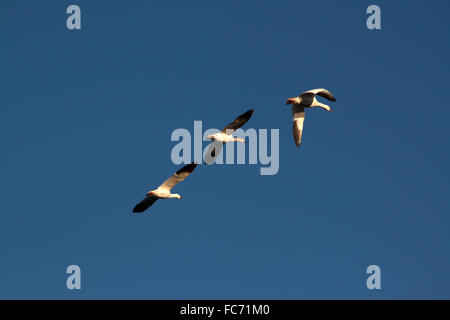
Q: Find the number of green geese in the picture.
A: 0